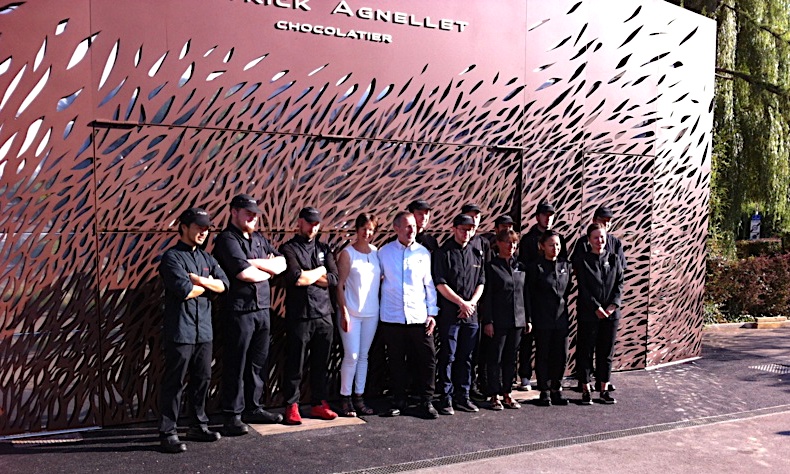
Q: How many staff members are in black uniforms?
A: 12